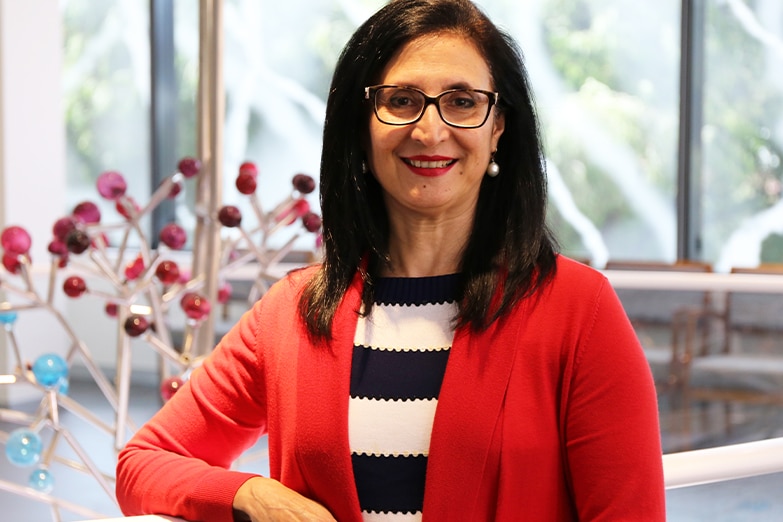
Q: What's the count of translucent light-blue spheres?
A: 5